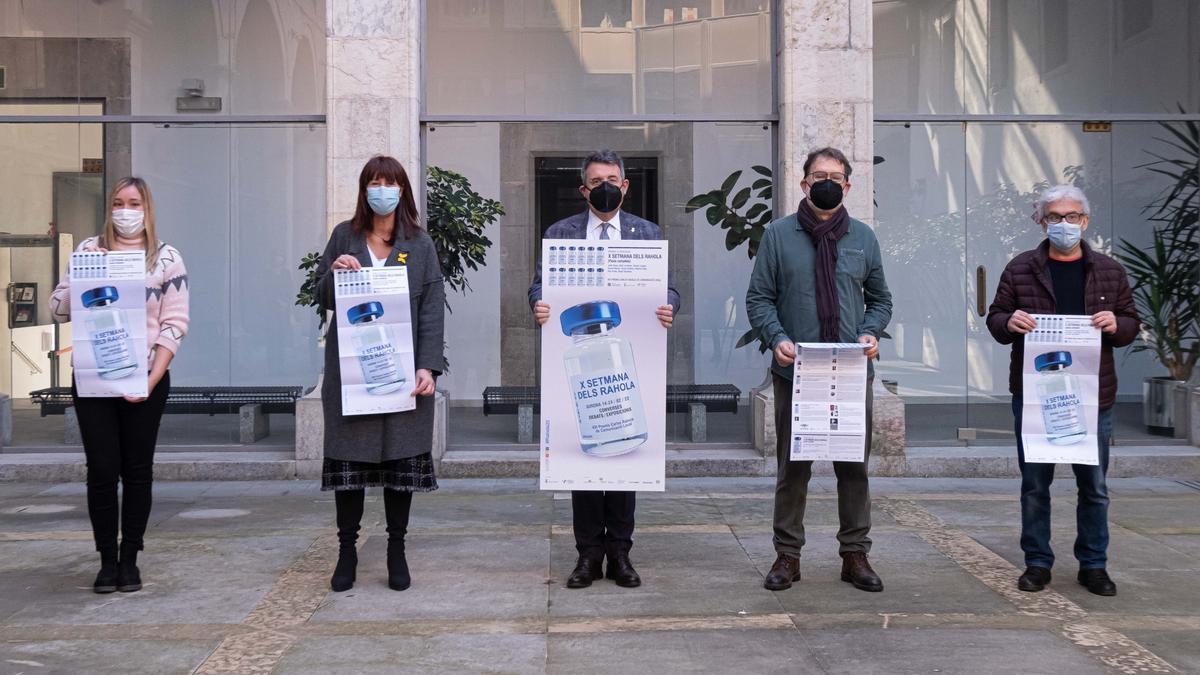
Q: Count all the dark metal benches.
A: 2